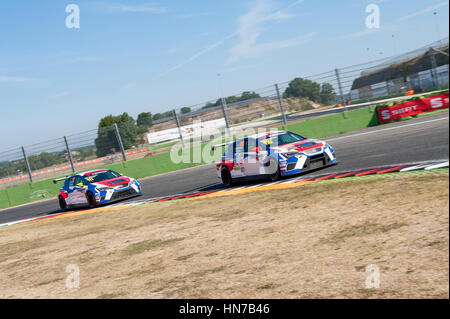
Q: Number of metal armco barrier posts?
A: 8